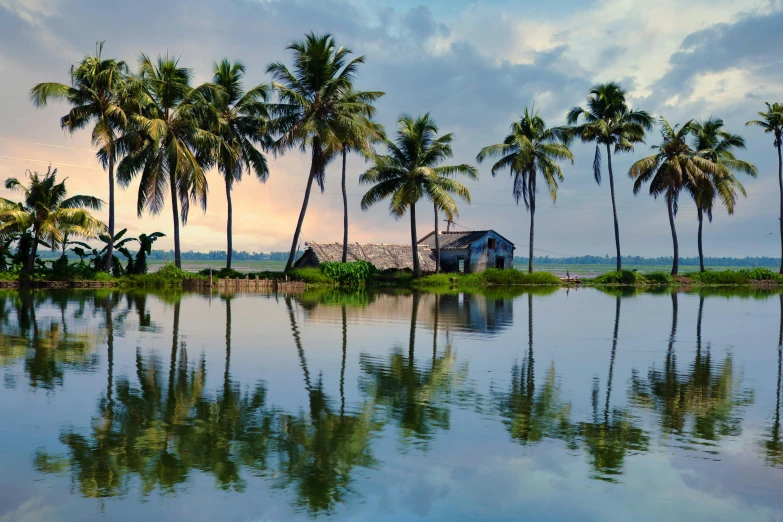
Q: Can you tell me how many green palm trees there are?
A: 13